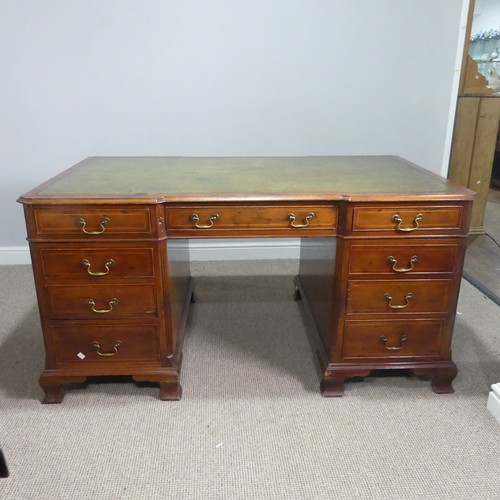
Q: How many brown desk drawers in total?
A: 9